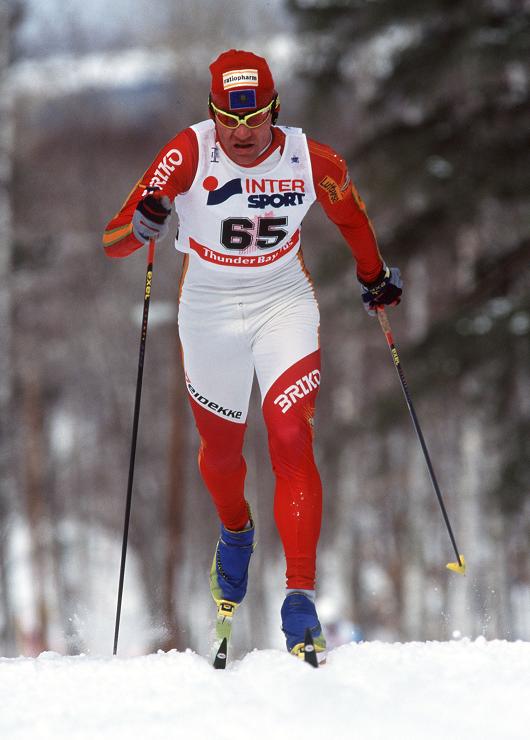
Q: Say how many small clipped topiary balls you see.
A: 0